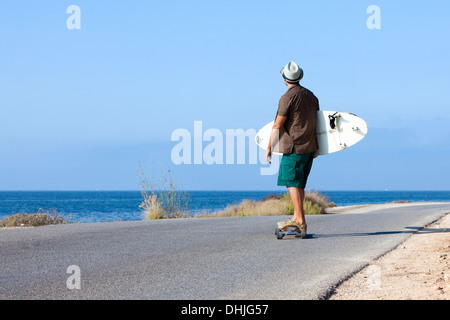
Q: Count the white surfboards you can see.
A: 1